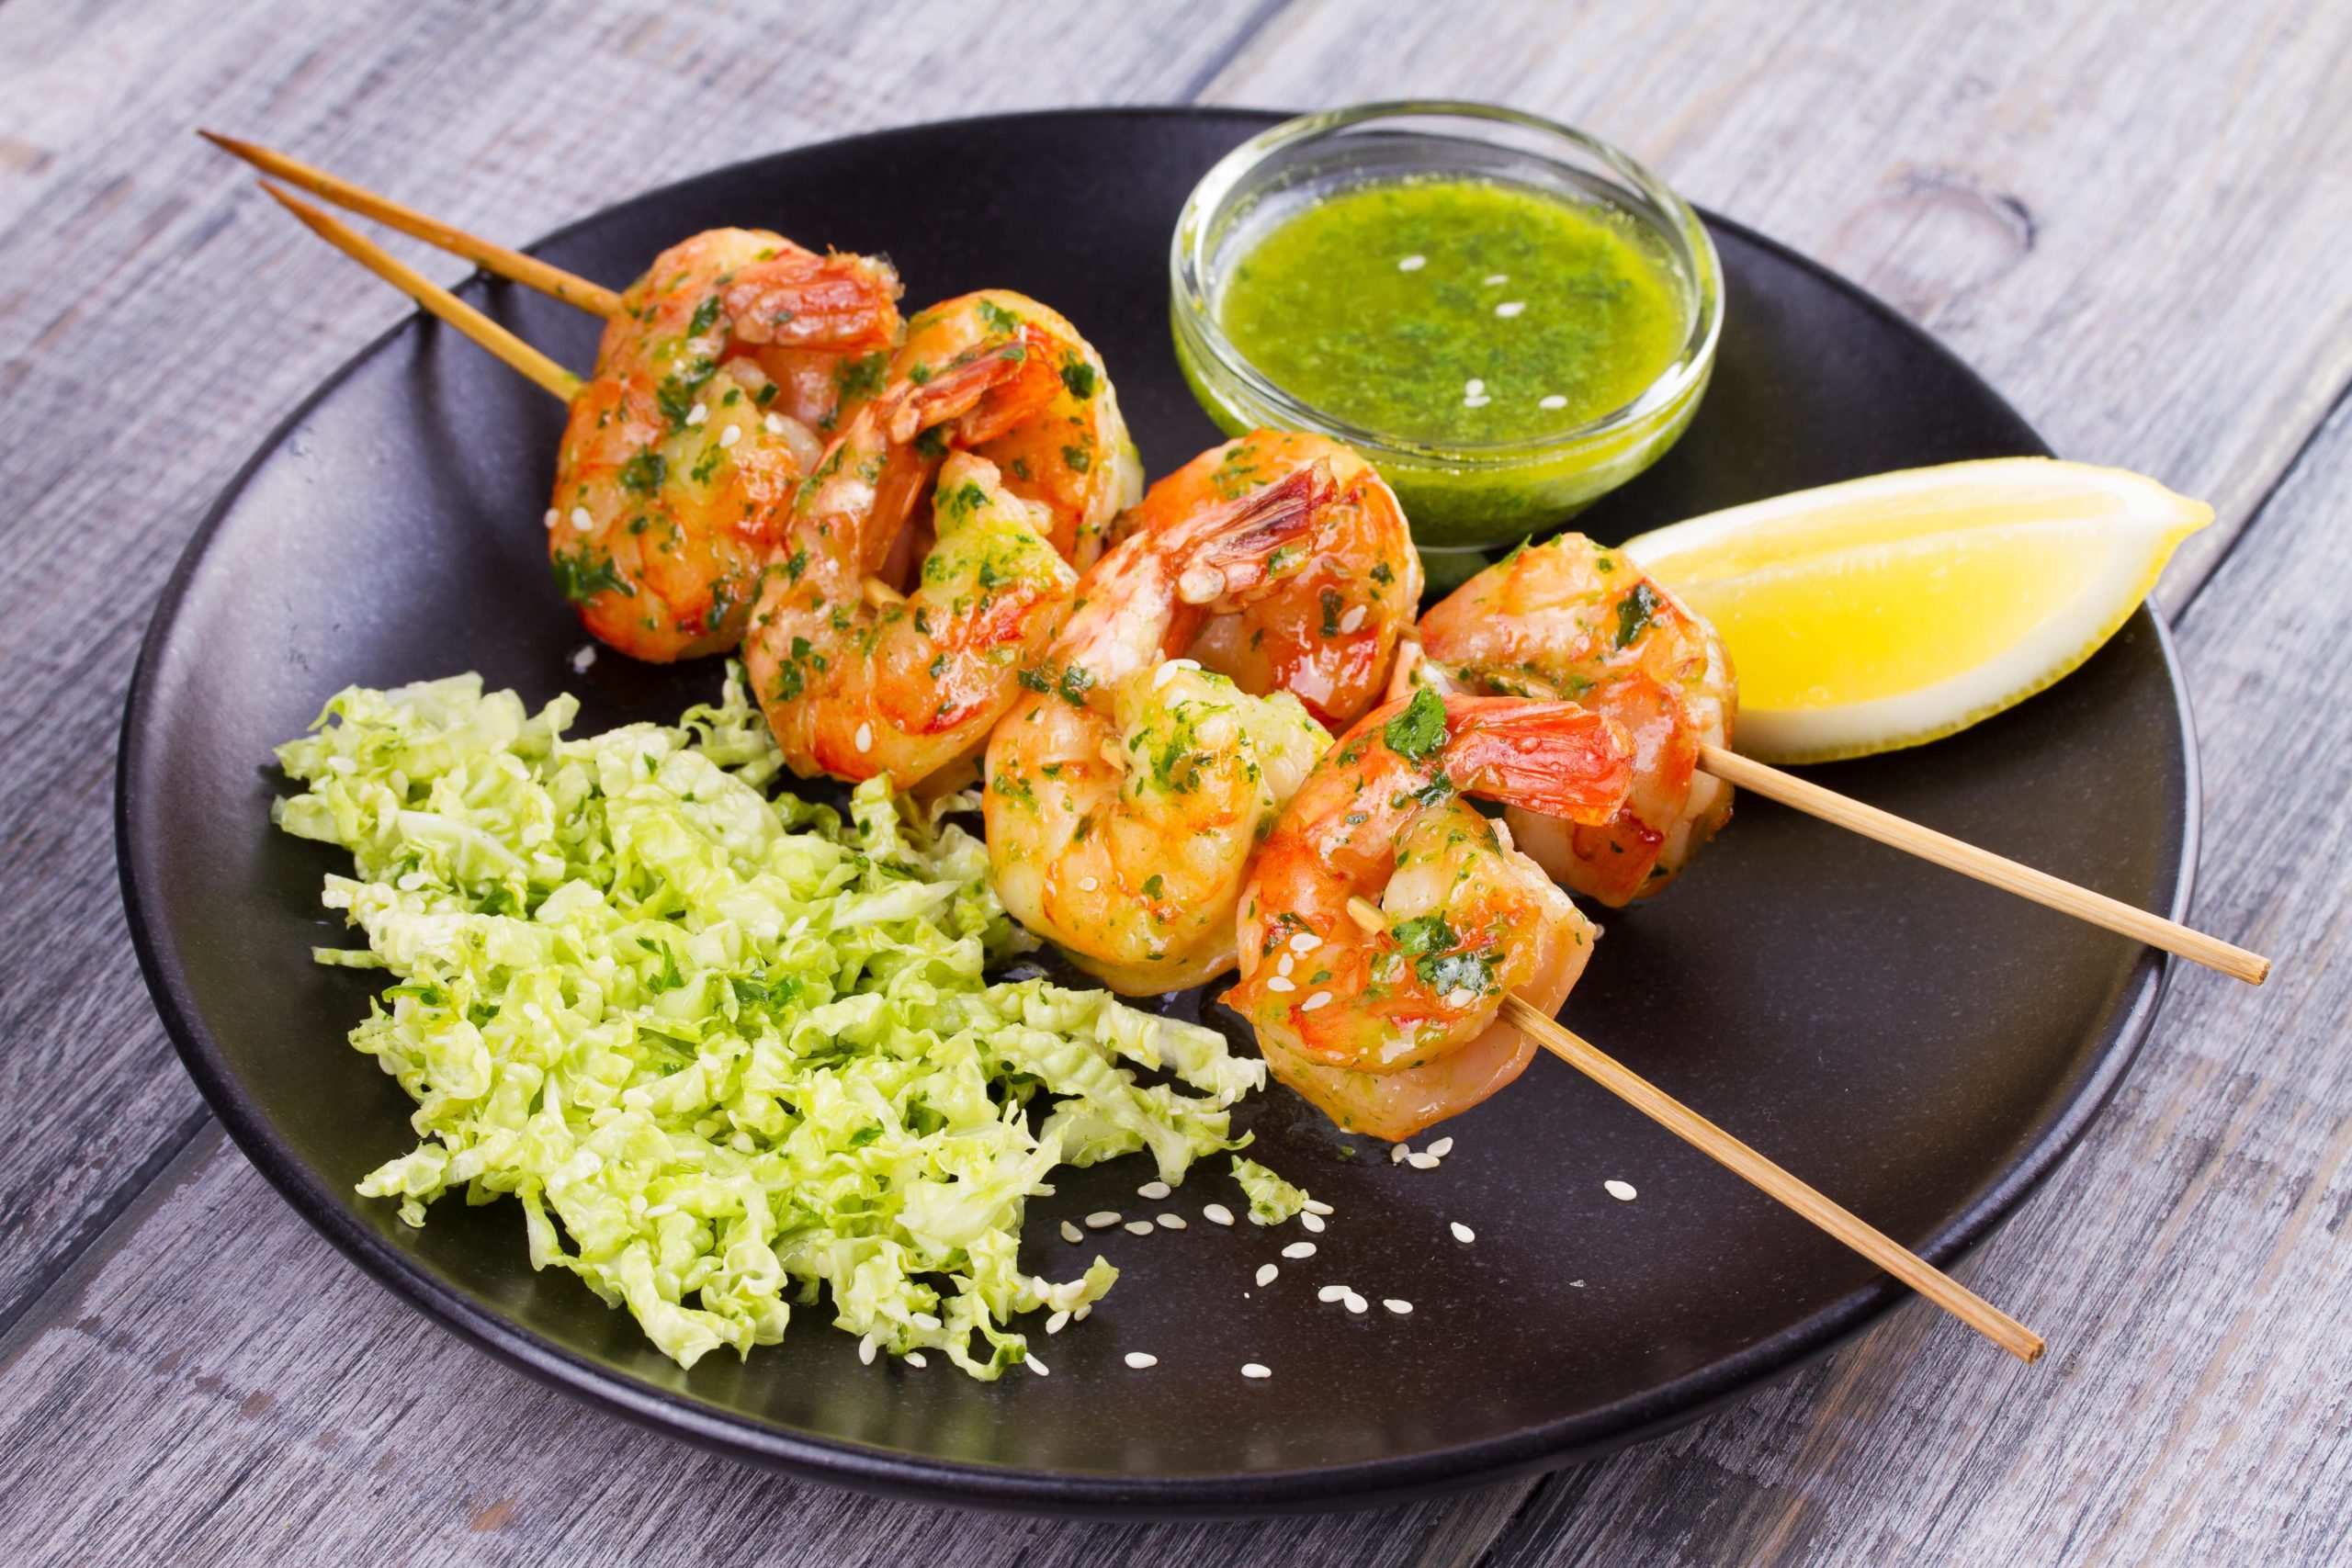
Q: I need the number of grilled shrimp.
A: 8